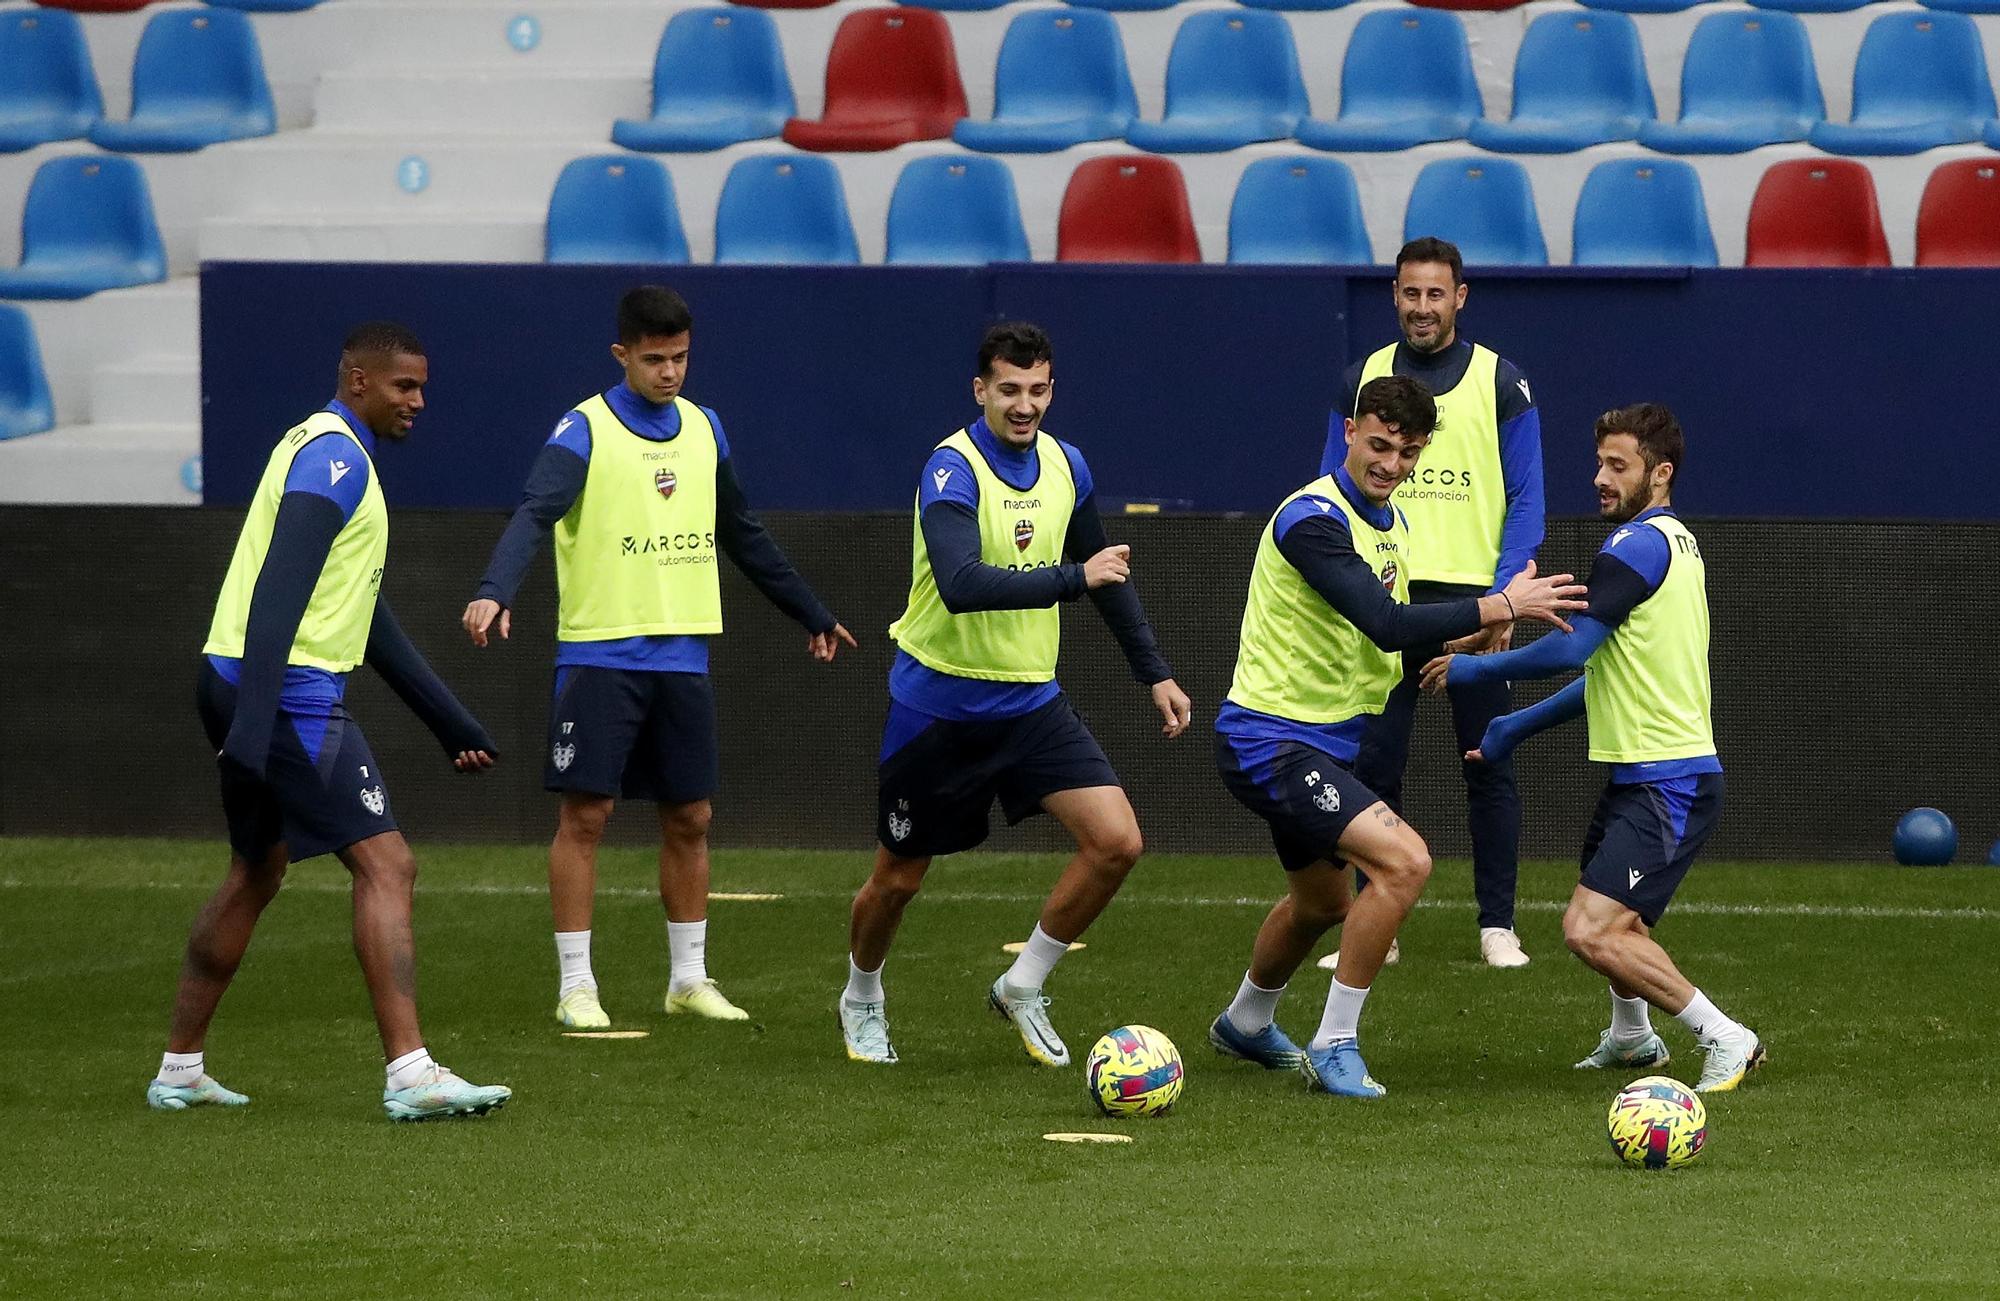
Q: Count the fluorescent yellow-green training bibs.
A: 6